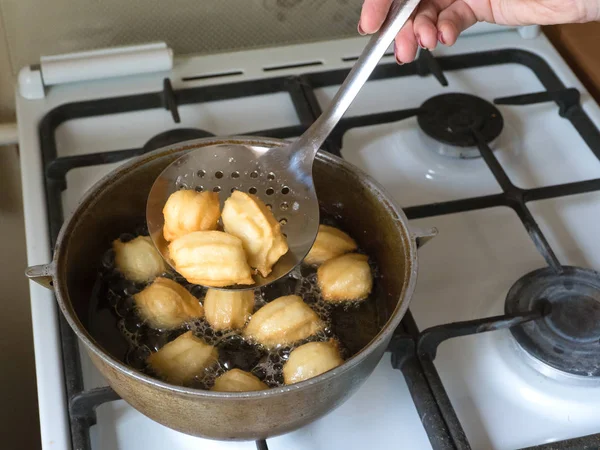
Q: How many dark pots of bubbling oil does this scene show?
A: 1